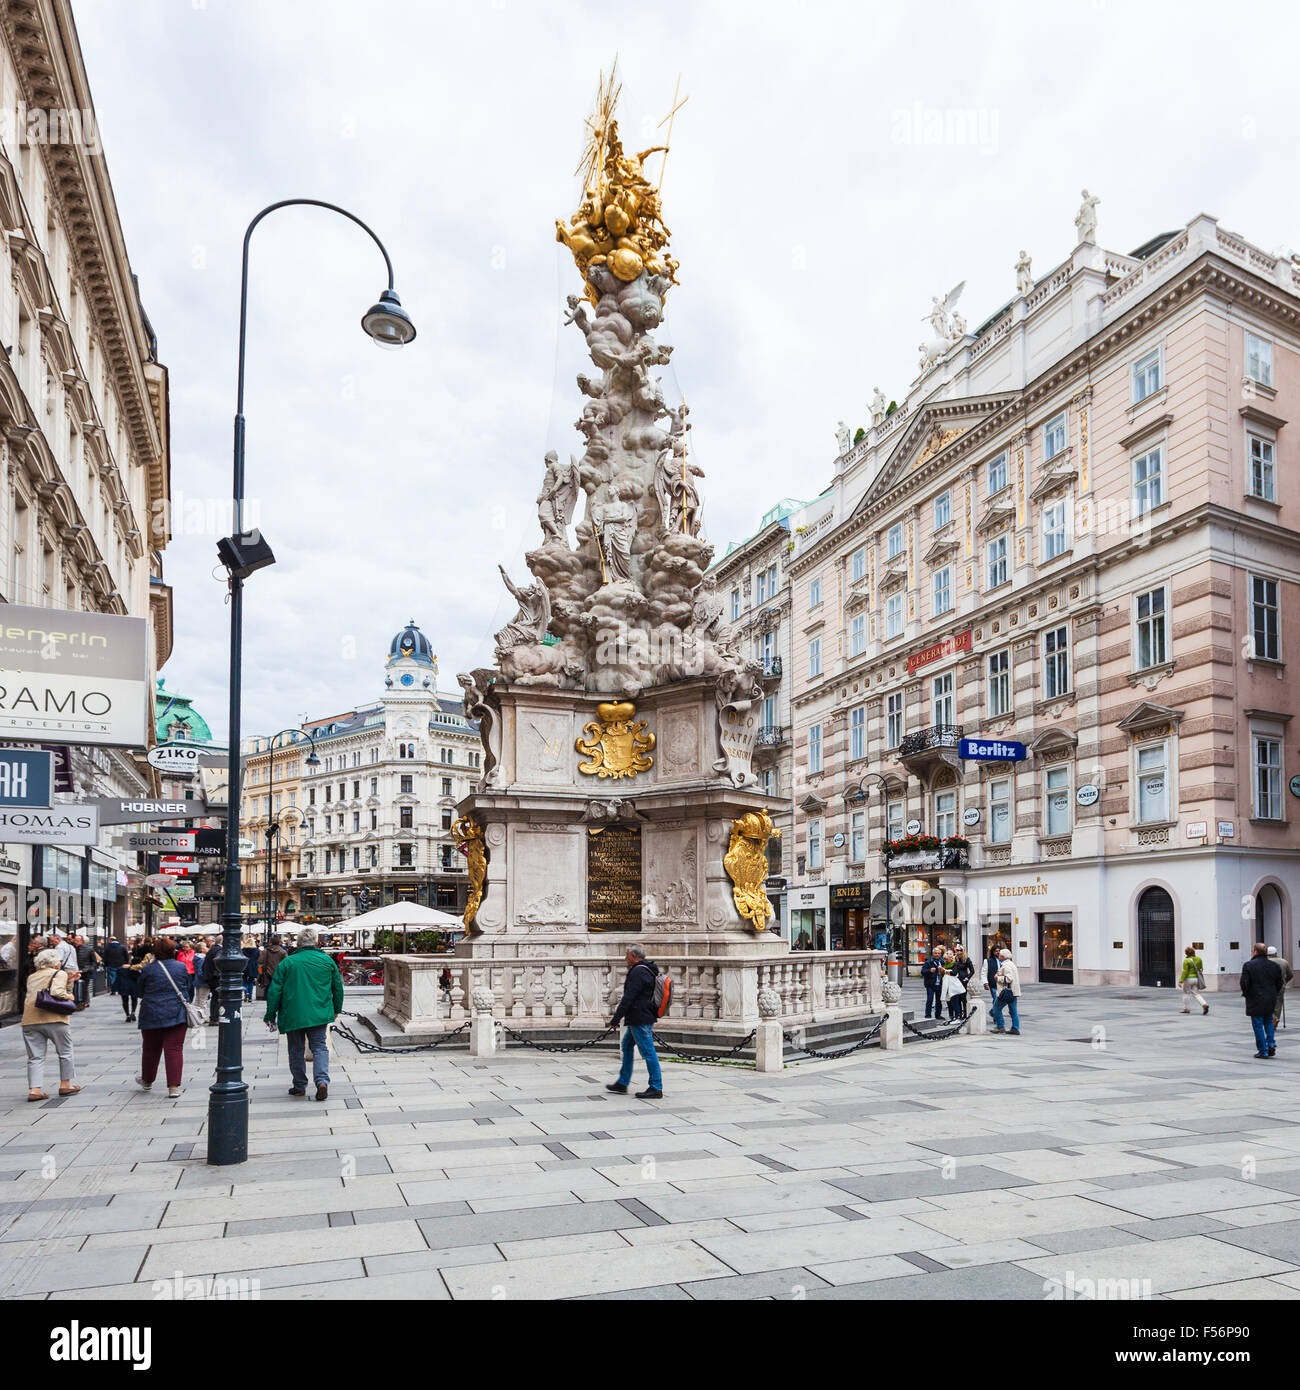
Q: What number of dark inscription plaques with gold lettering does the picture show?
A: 1